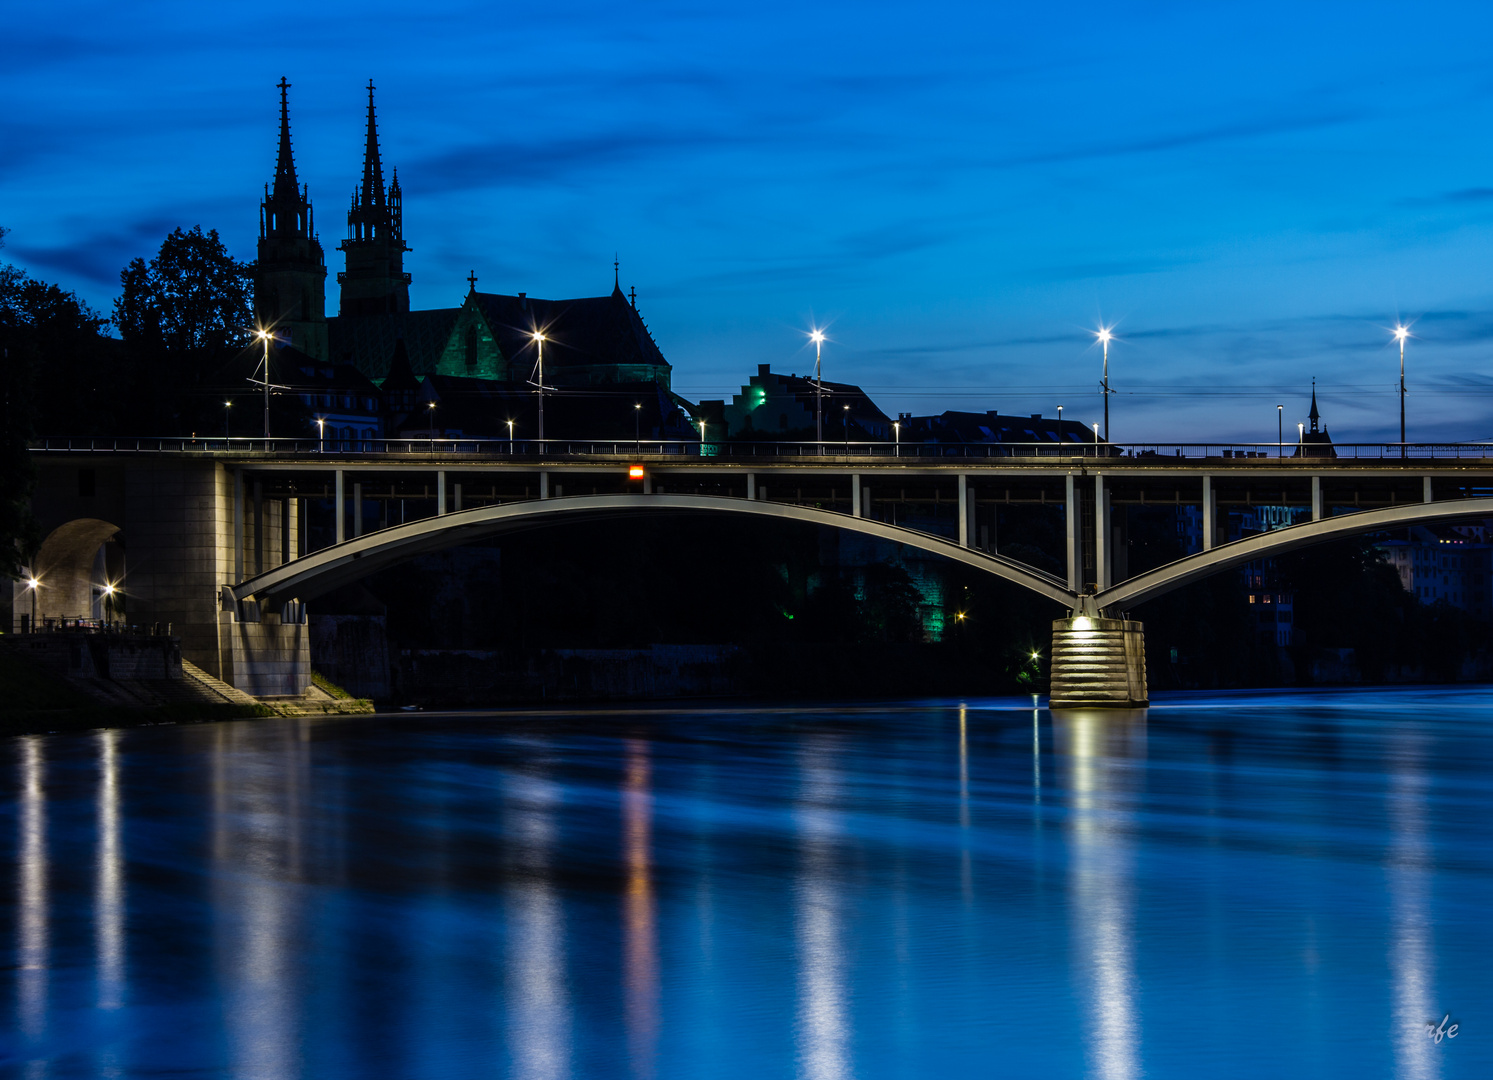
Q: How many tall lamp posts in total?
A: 5